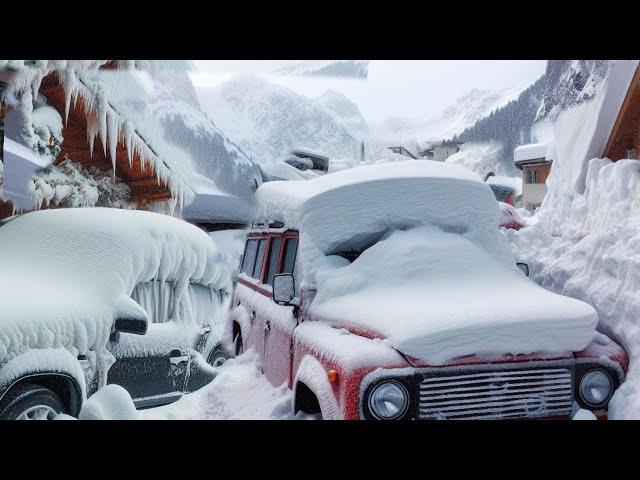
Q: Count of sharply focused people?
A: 0